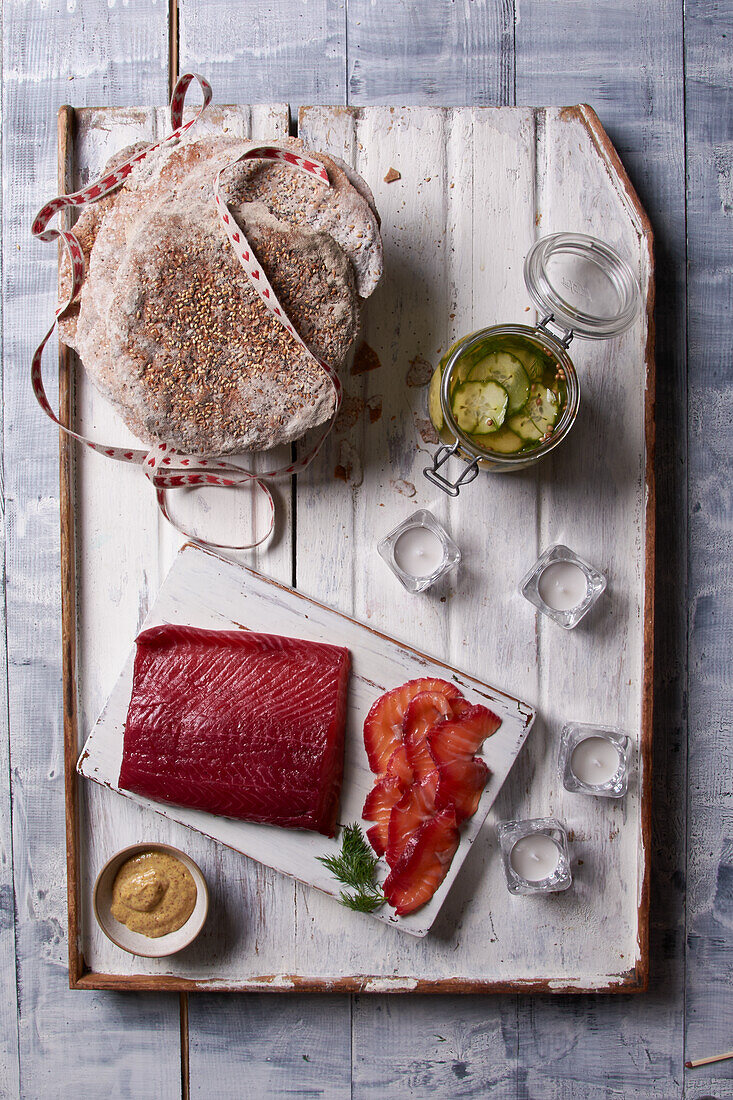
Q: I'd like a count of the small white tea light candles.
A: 4